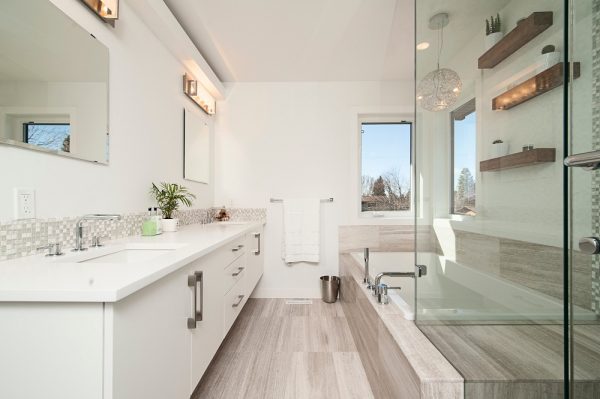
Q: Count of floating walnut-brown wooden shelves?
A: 3